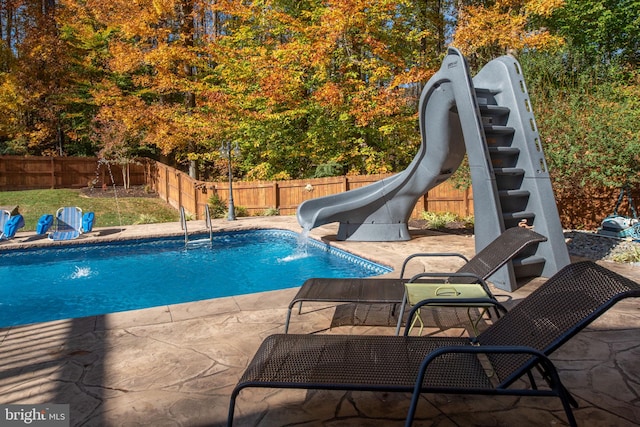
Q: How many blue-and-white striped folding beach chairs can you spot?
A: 2